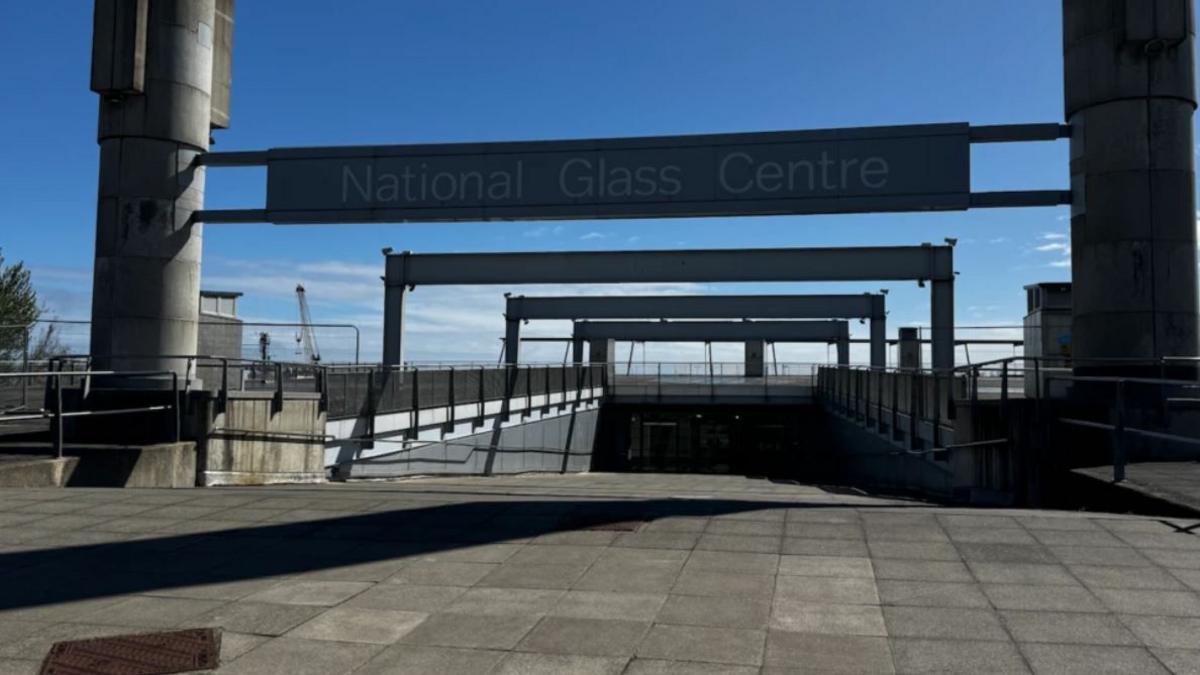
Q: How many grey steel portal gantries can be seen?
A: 3